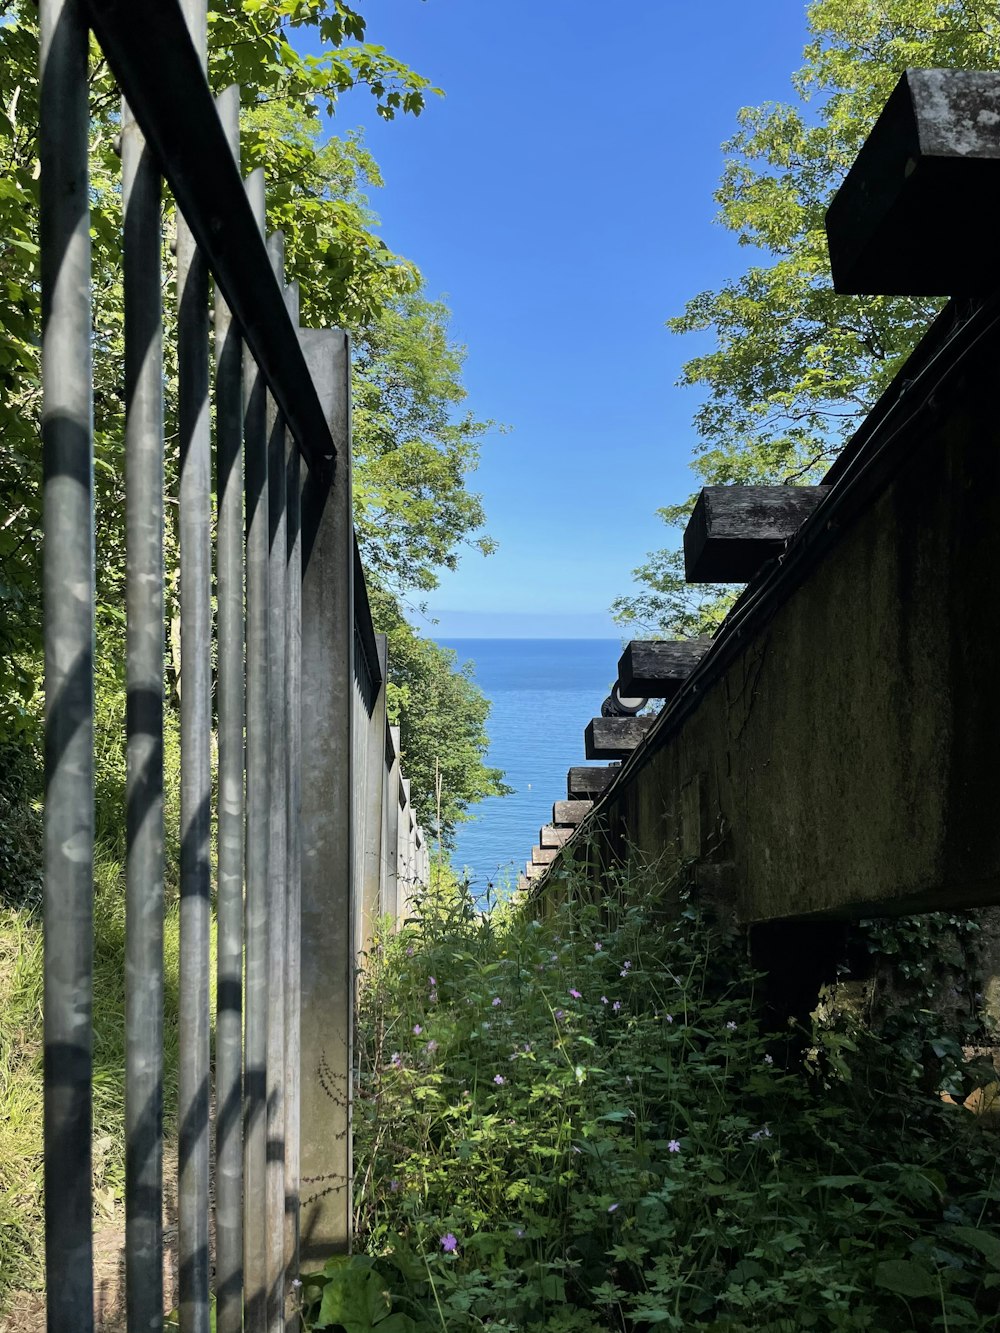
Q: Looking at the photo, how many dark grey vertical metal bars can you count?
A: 7